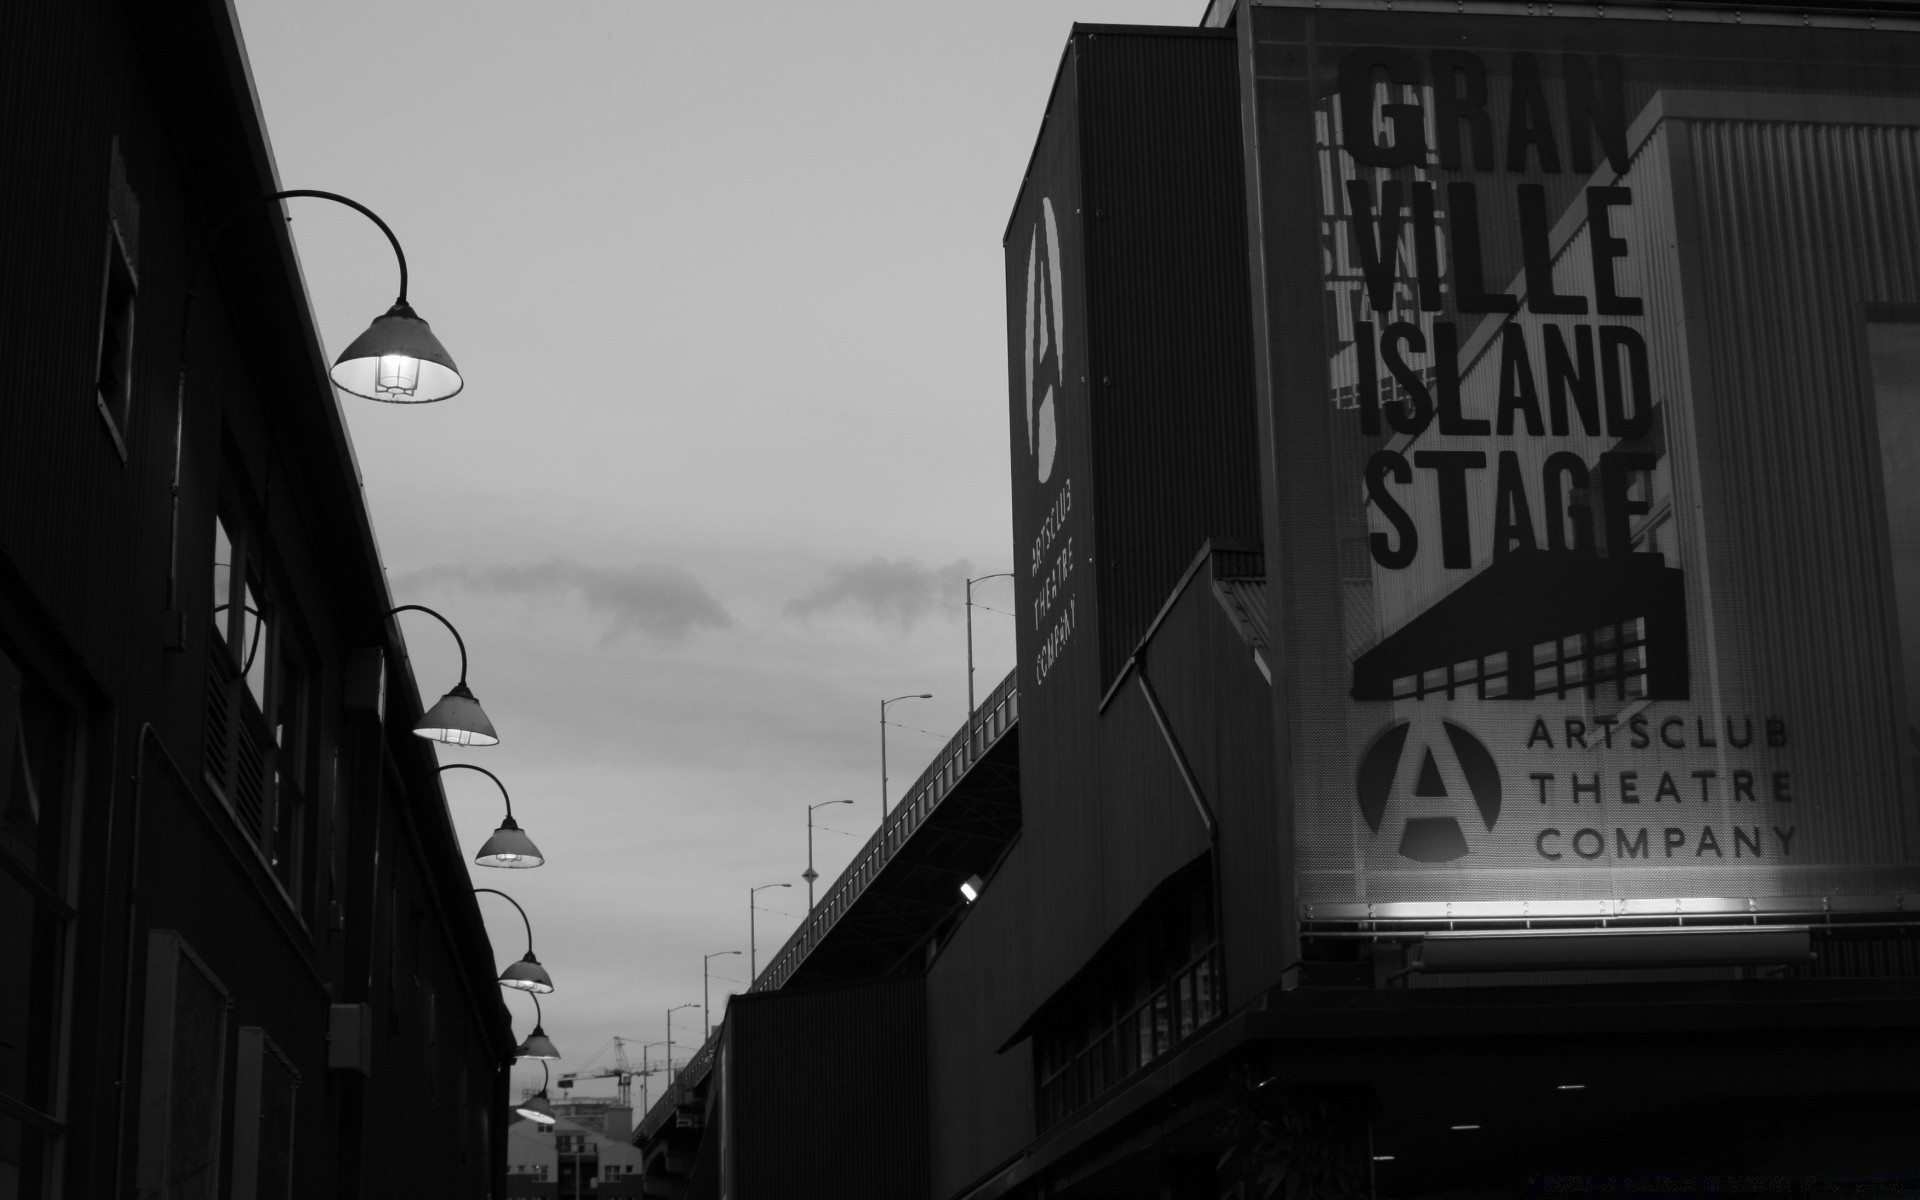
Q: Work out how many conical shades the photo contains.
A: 6